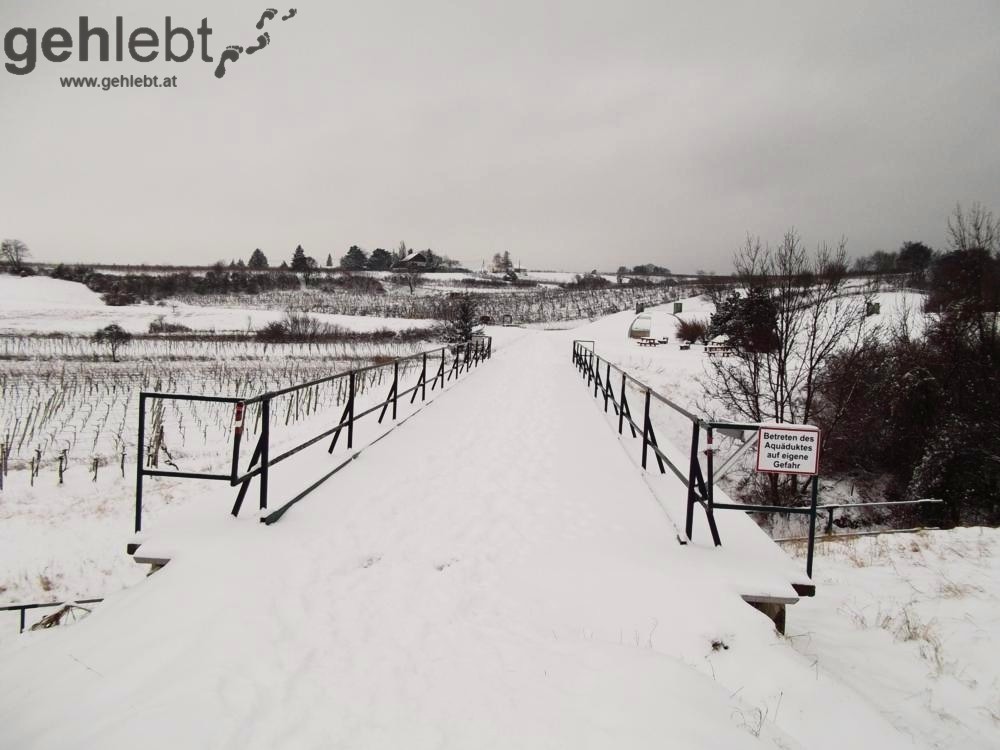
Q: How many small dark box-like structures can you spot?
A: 3